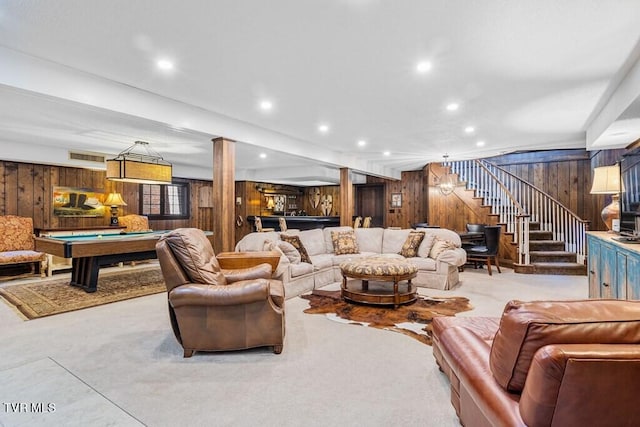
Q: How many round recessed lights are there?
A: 10